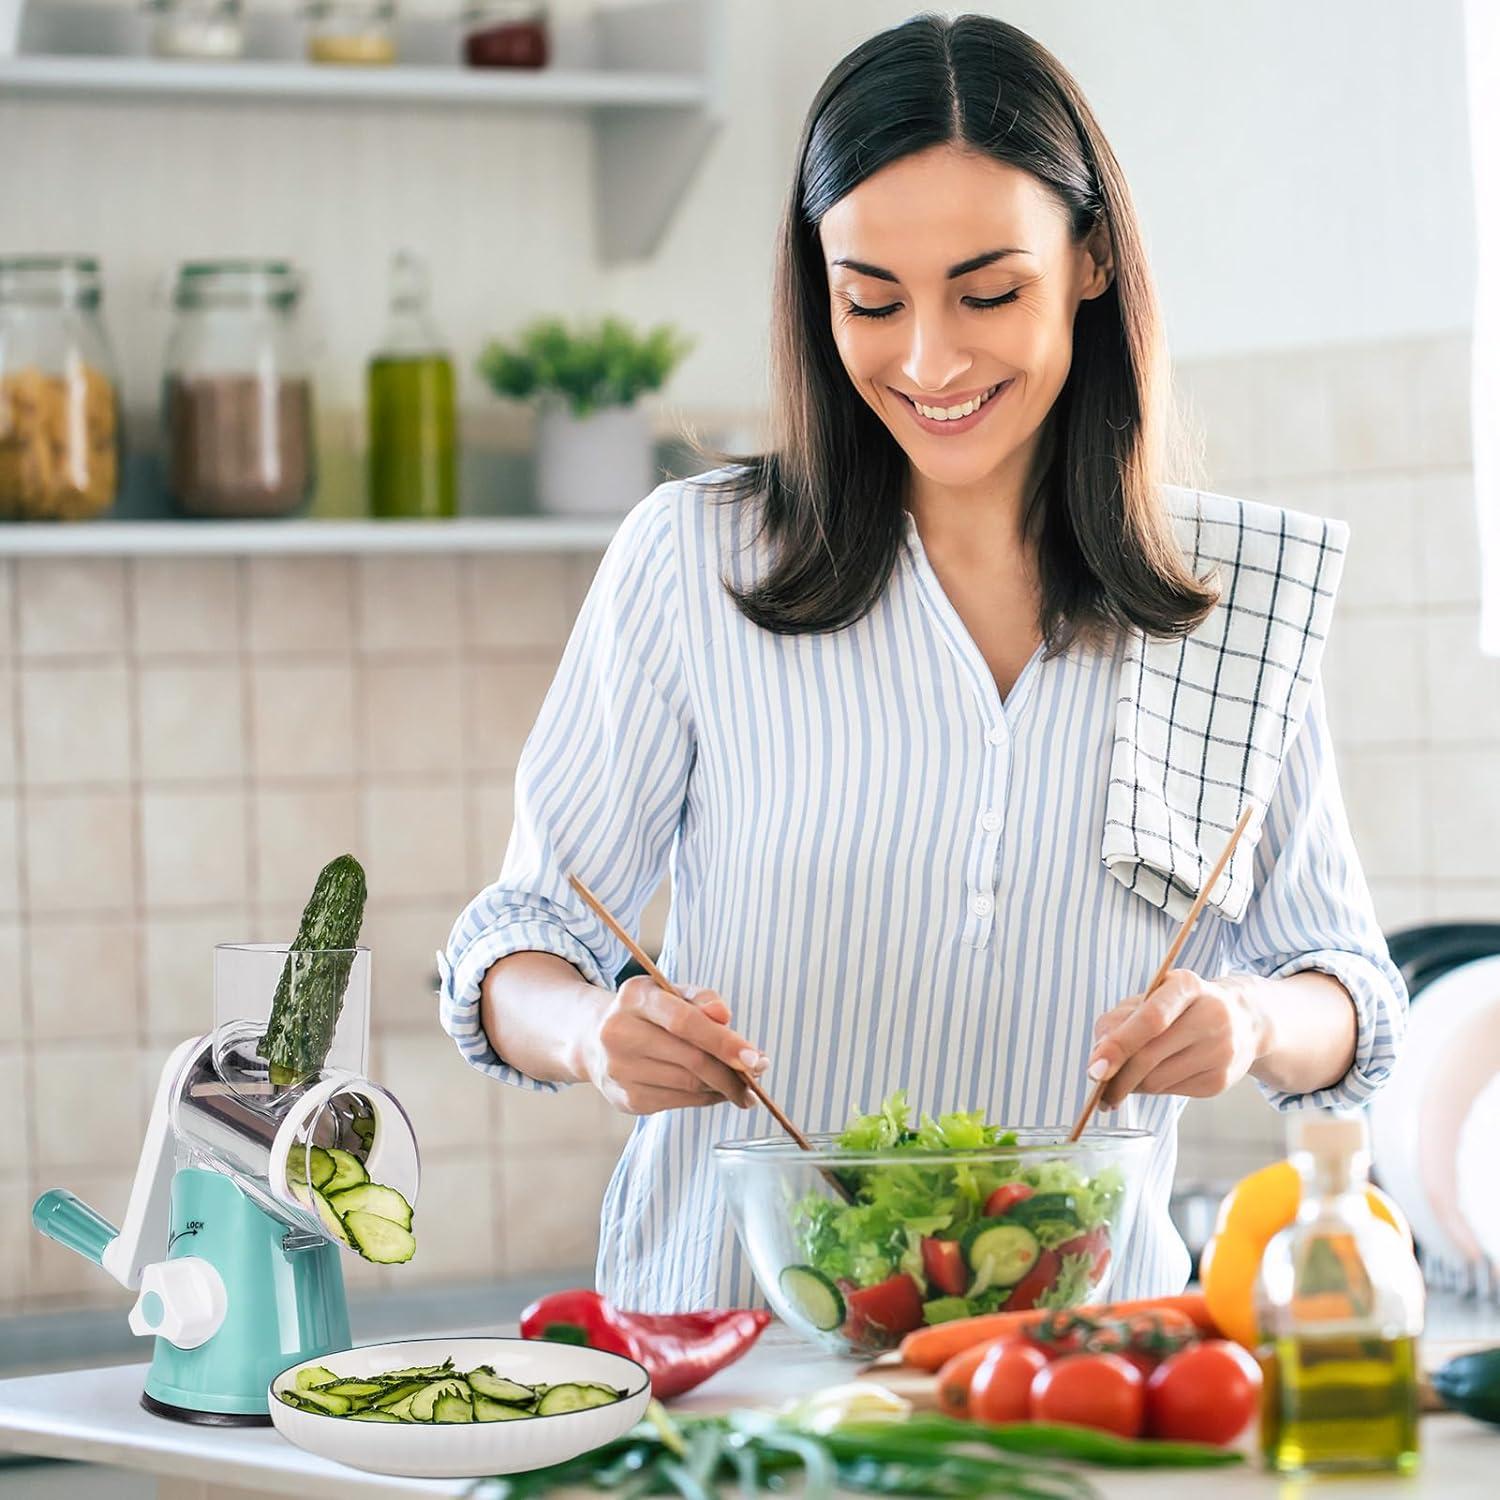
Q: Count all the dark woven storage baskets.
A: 0